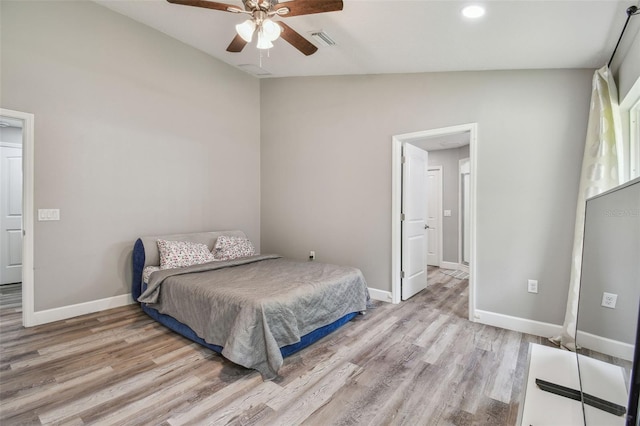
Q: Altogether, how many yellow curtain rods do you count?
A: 0